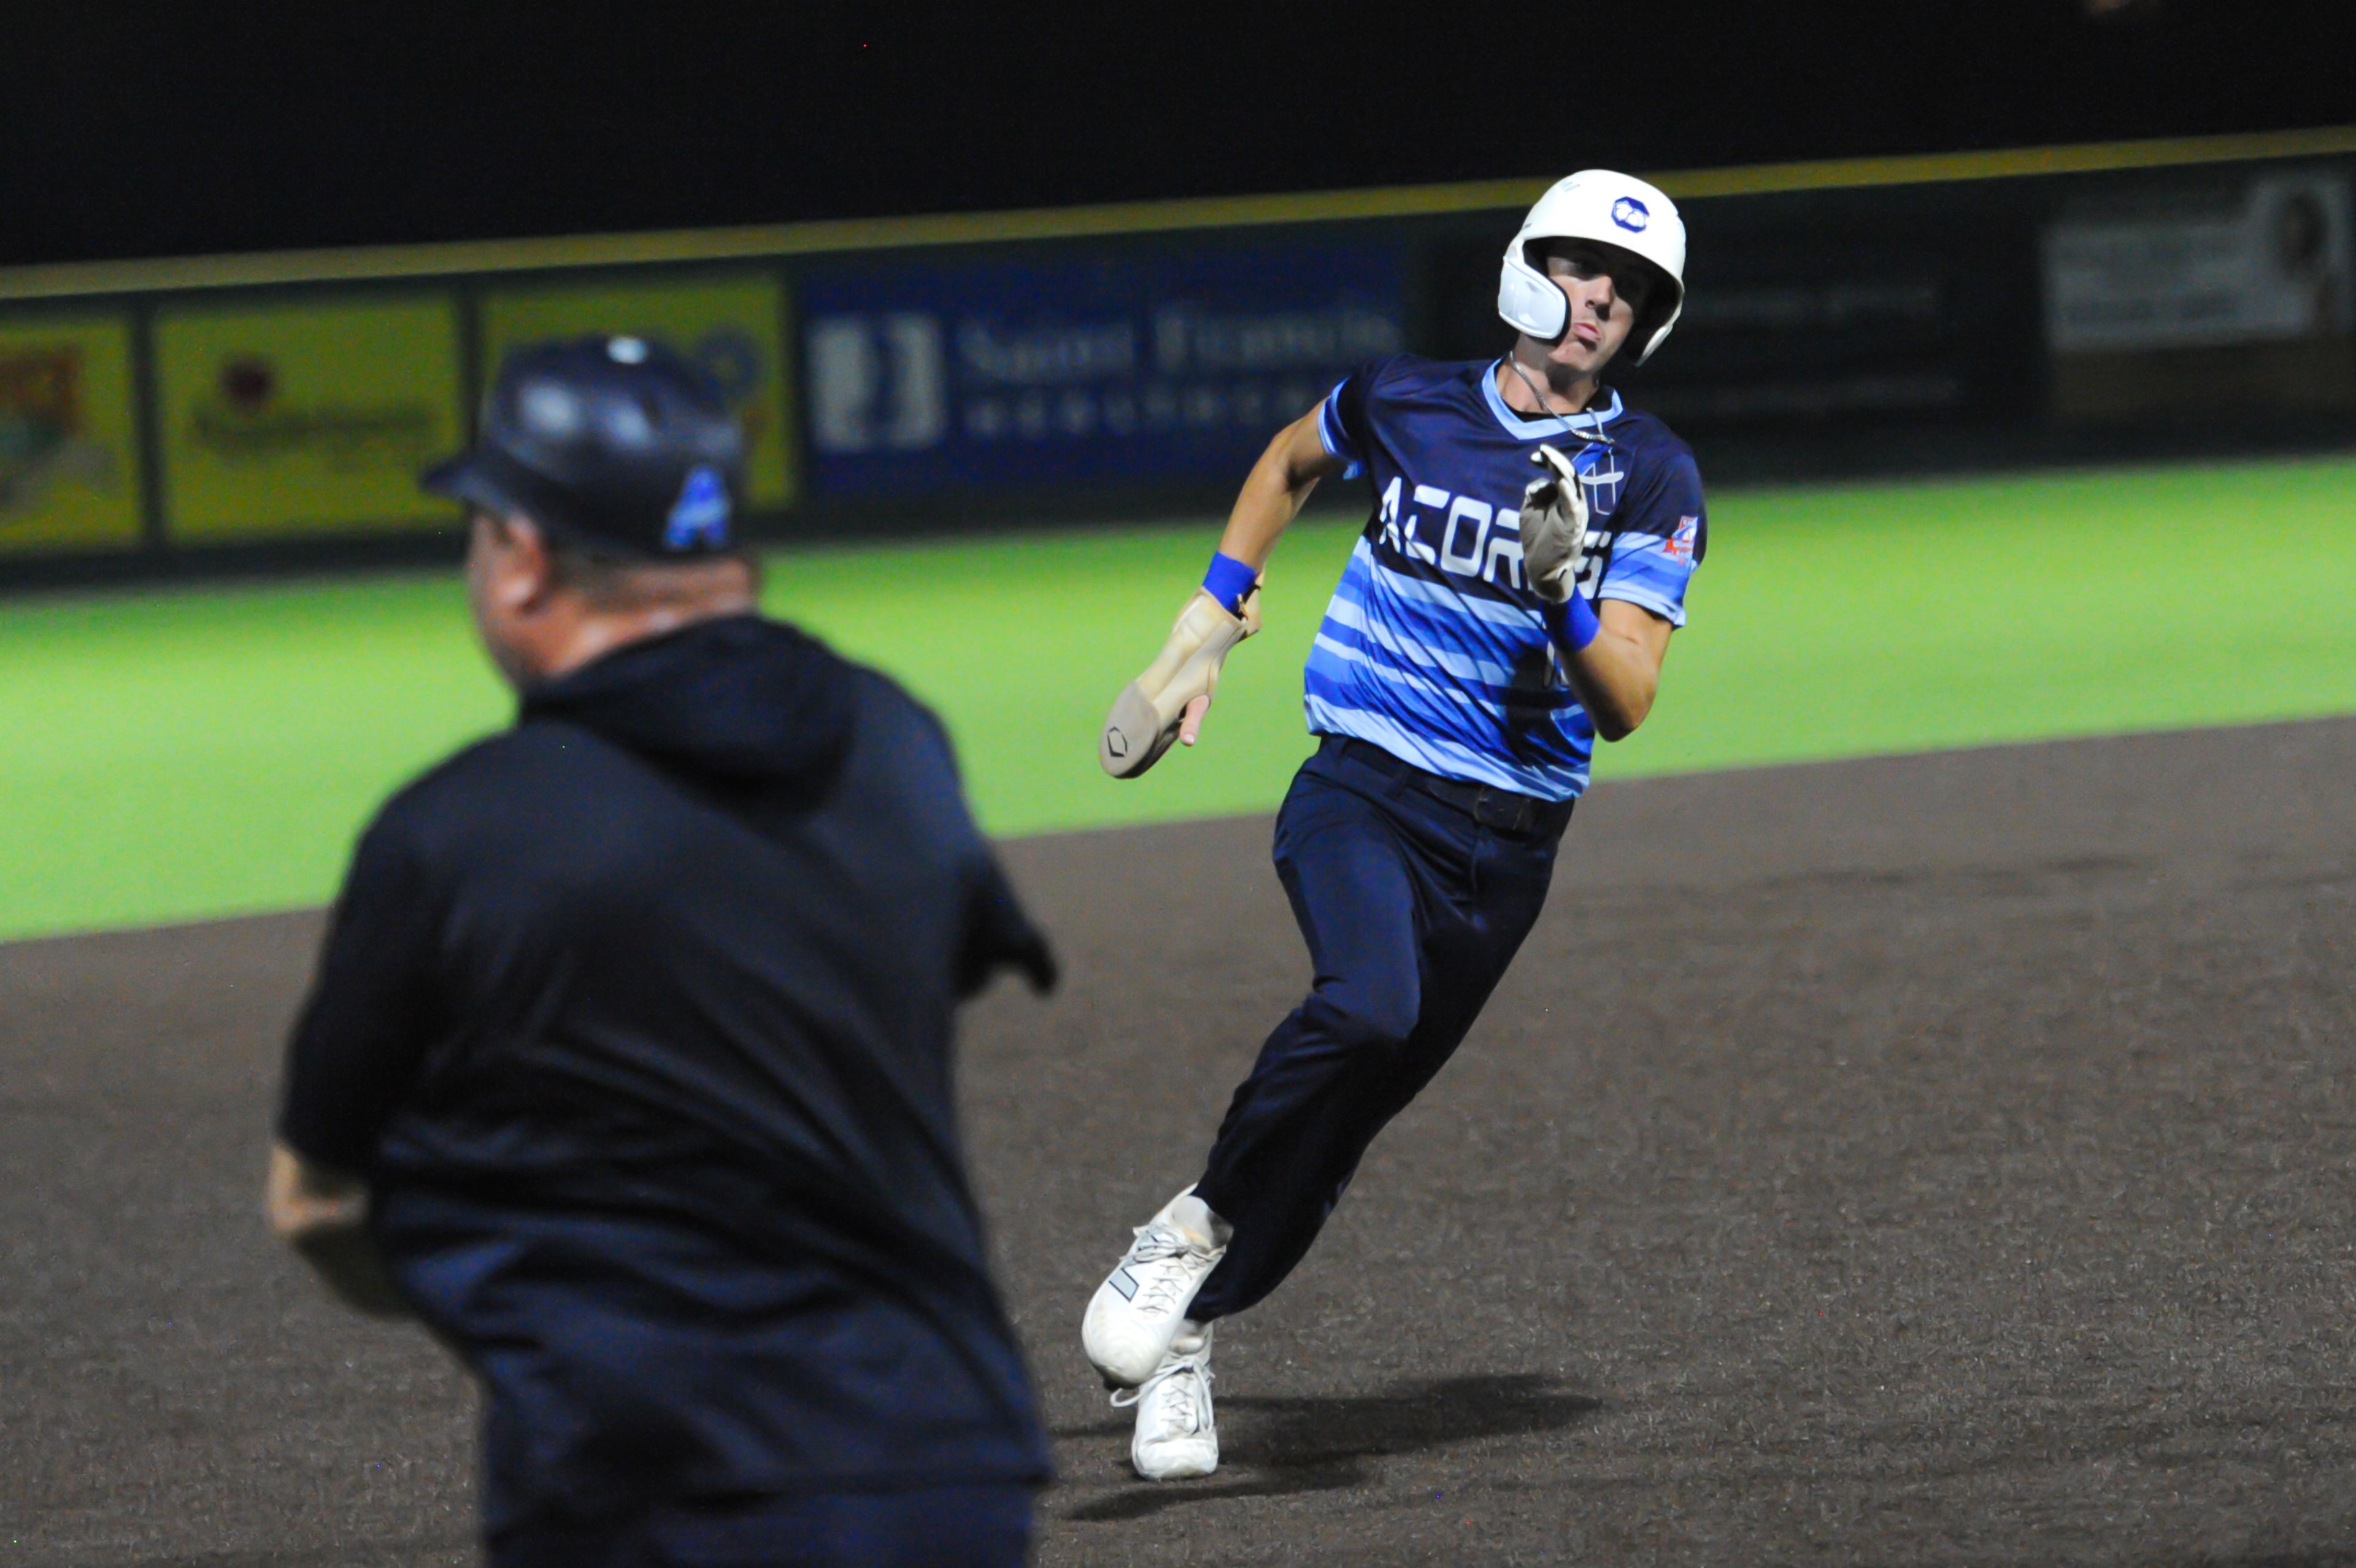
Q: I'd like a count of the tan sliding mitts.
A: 1